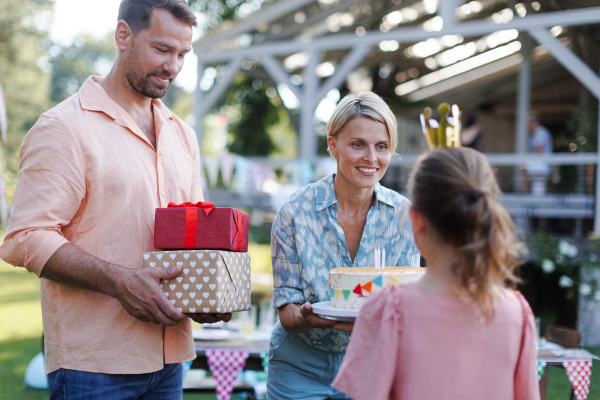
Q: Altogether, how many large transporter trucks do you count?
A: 0